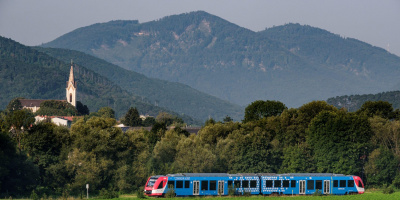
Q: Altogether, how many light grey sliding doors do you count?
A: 4